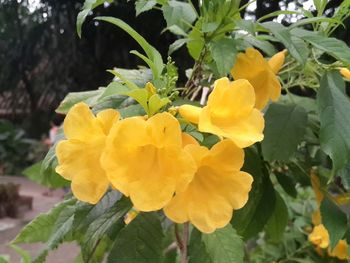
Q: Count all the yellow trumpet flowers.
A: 5